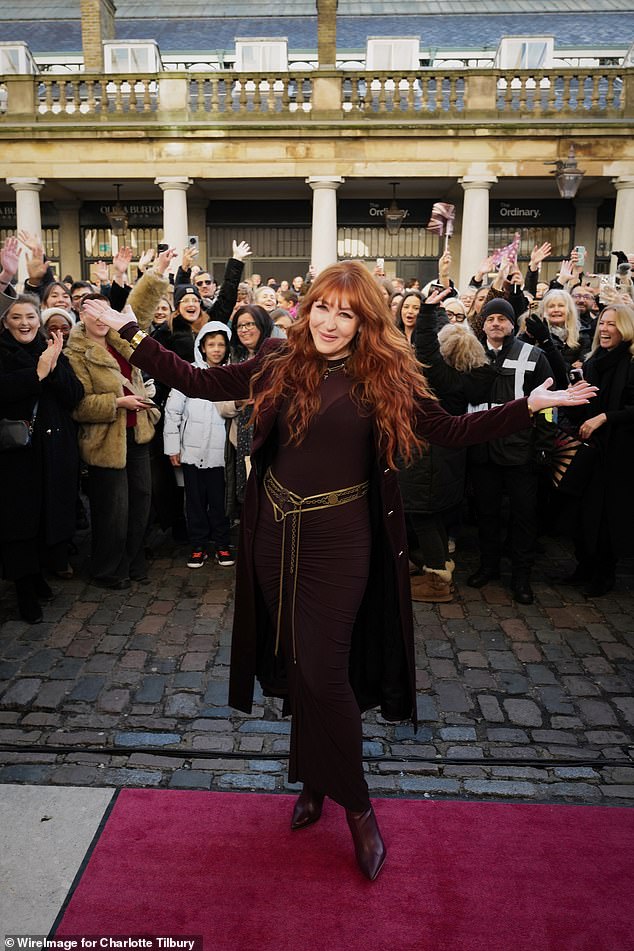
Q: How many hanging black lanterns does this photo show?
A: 3